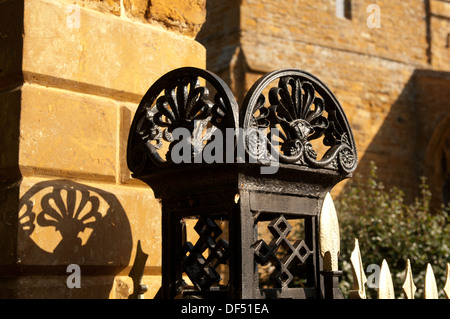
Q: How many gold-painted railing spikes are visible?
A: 6